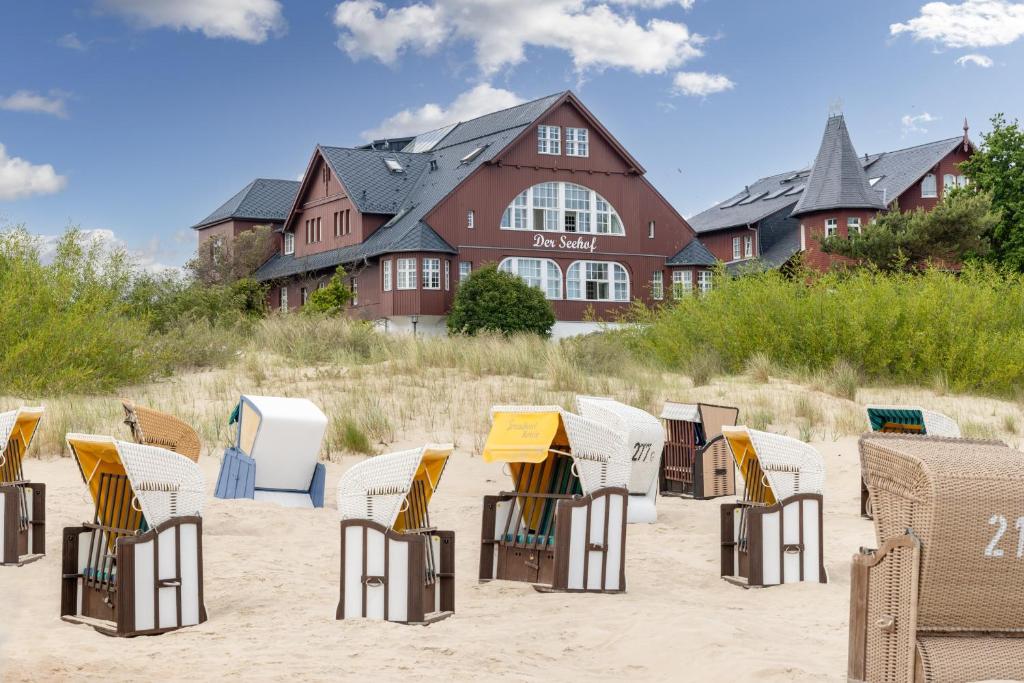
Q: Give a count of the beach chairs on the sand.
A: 11